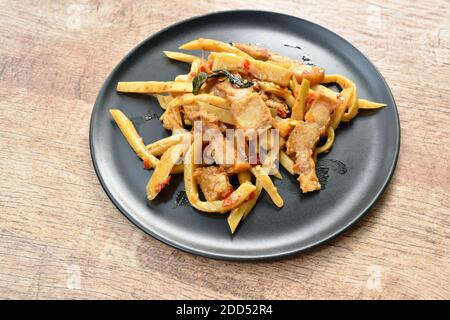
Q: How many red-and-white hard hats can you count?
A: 0